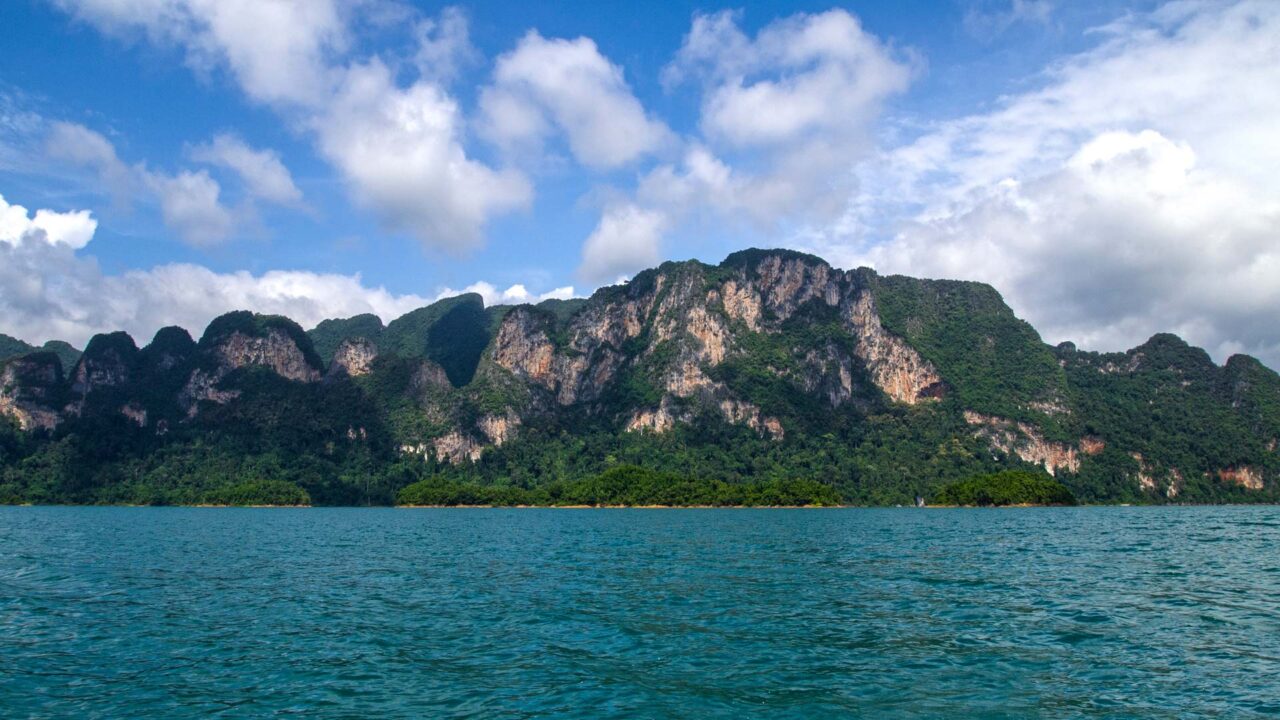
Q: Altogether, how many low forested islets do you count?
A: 3